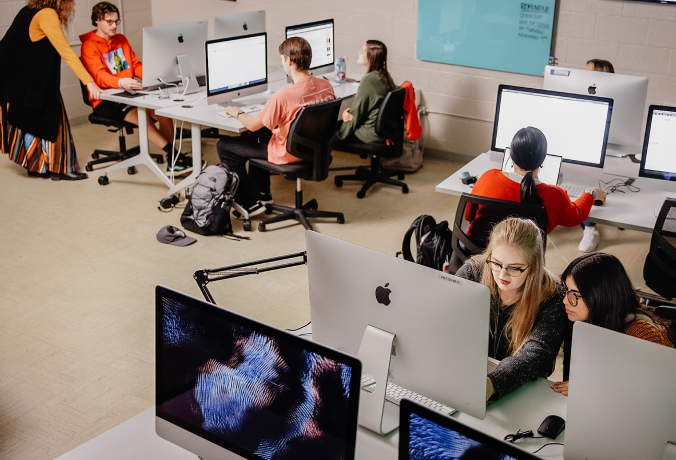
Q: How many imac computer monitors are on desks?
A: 11